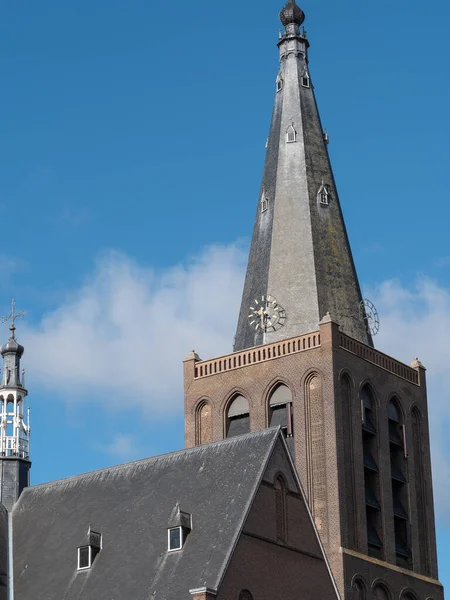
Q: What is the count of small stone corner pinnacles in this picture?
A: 3